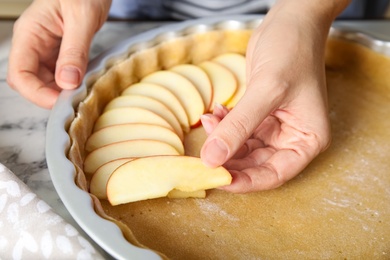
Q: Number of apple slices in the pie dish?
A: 11